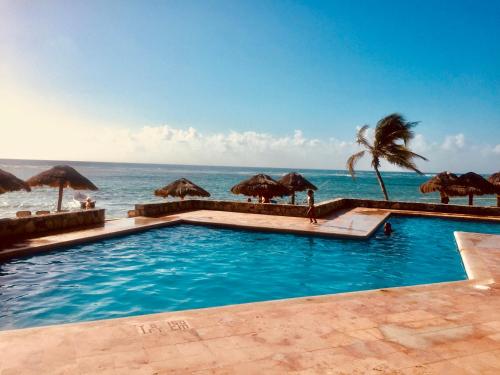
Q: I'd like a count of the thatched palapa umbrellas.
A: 8